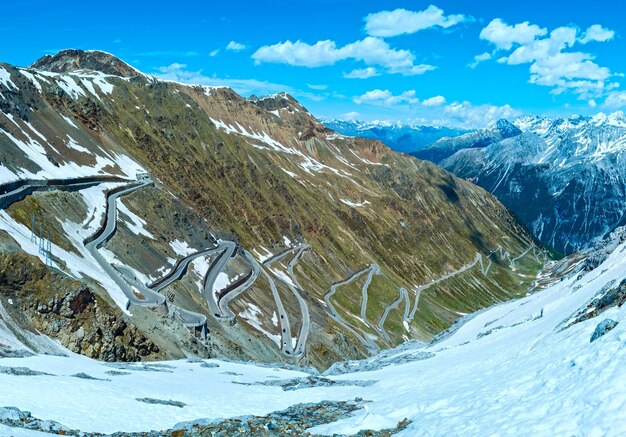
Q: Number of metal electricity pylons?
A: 3